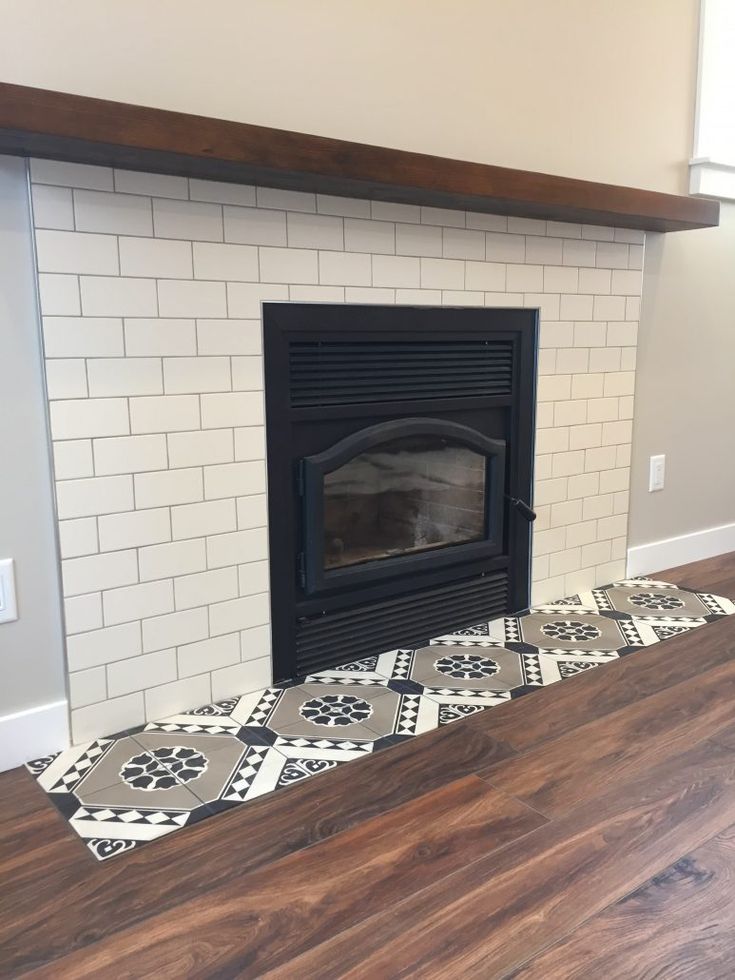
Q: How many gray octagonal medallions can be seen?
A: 5